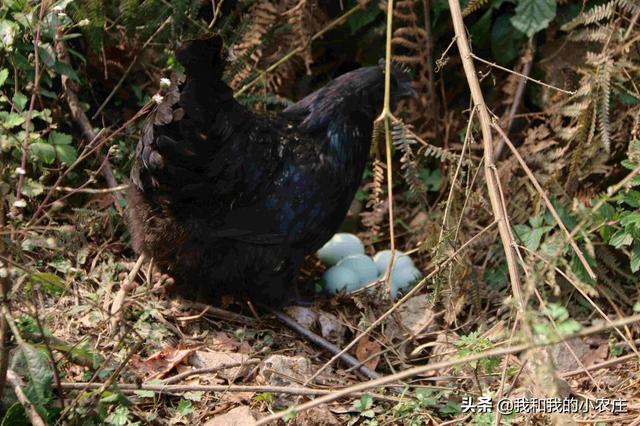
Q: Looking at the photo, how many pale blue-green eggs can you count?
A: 5